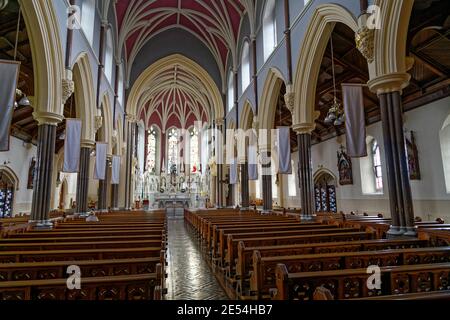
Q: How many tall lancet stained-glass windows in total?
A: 3